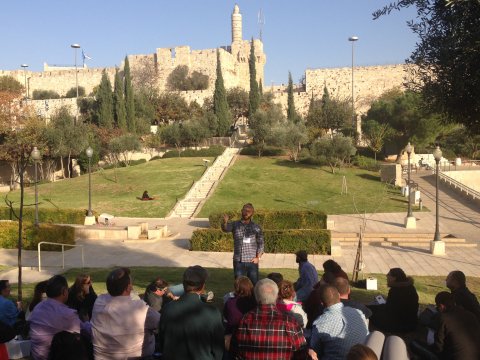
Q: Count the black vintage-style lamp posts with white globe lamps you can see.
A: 4